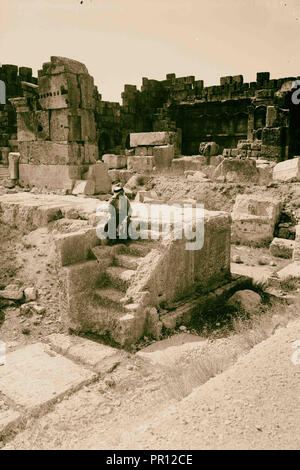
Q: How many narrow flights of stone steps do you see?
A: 1